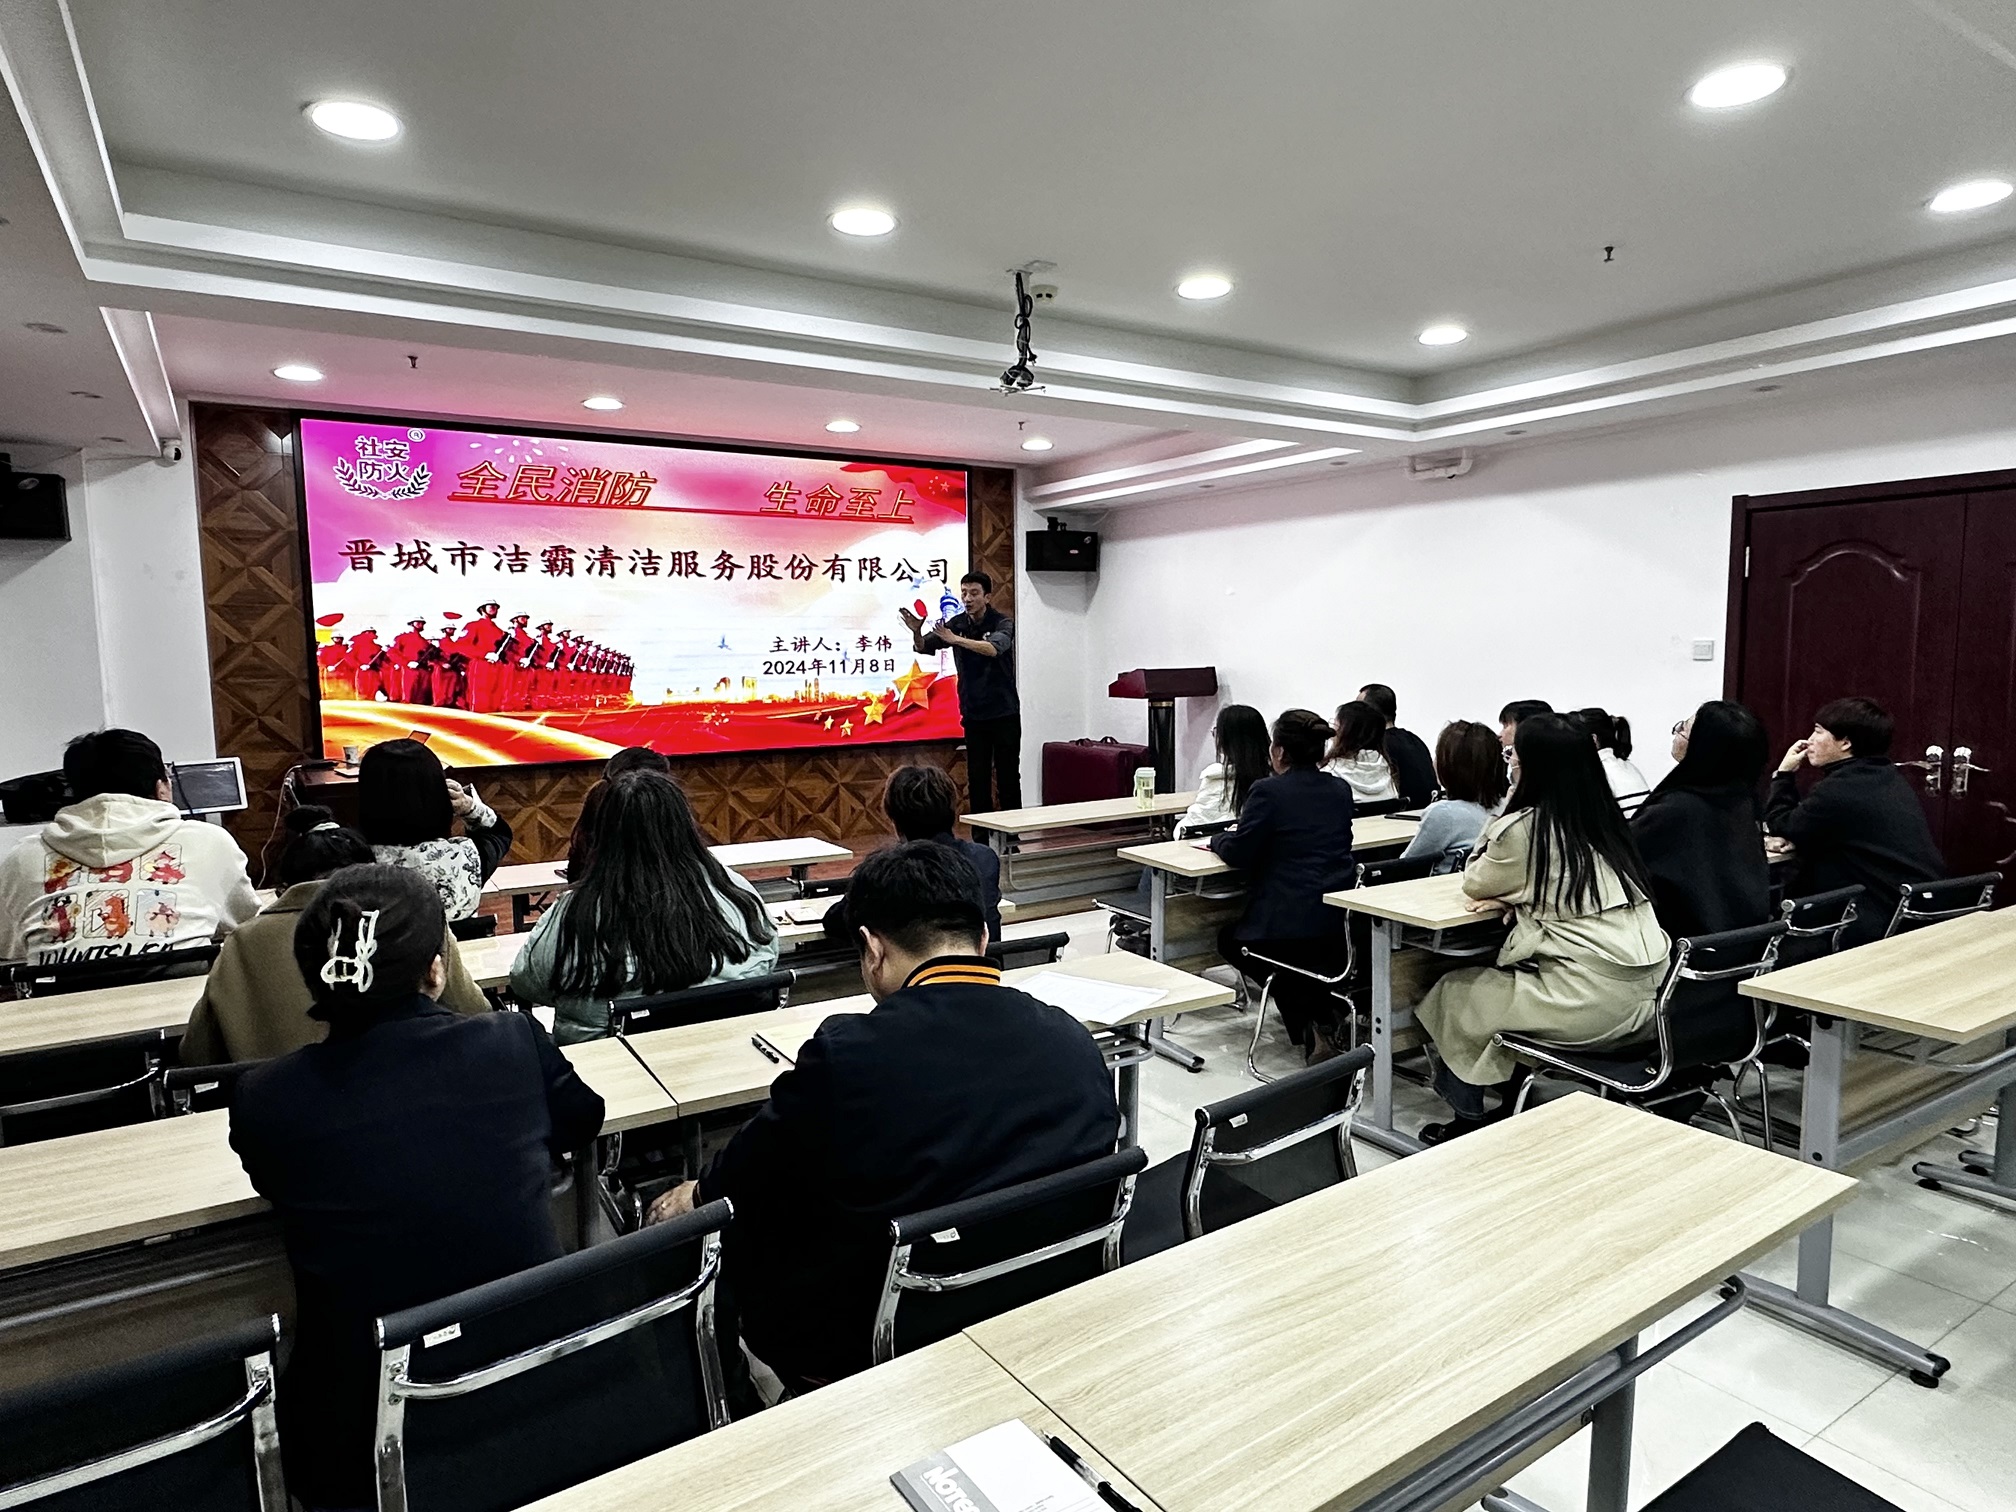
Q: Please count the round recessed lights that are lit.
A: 10